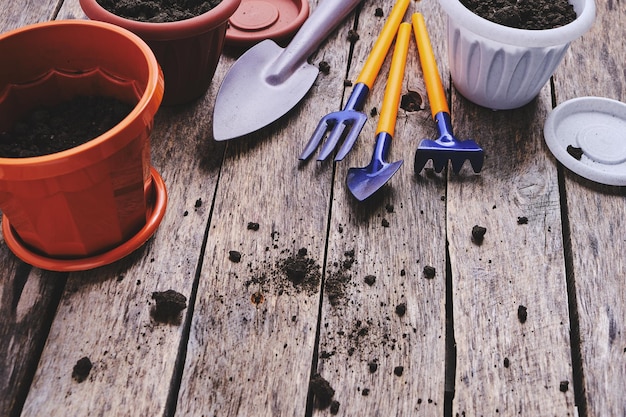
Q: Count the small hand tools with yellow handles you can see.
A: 3